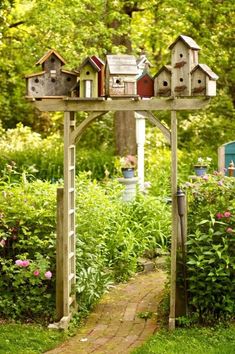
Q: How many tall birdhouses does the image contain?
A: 1